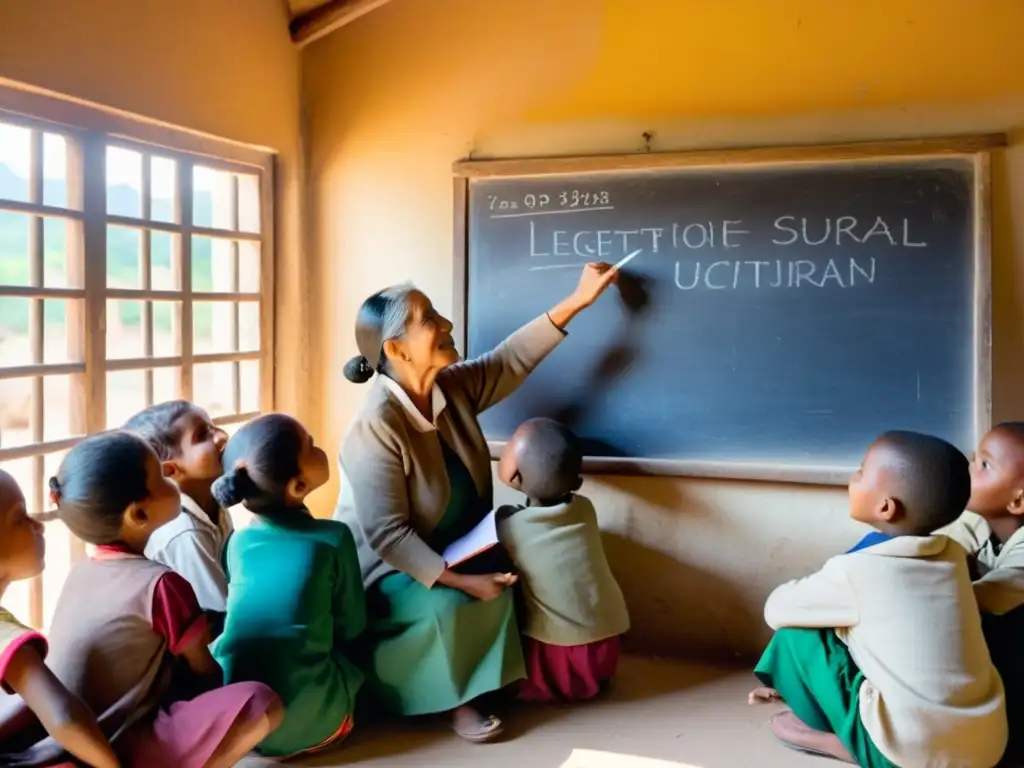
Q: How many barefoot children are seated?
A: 1